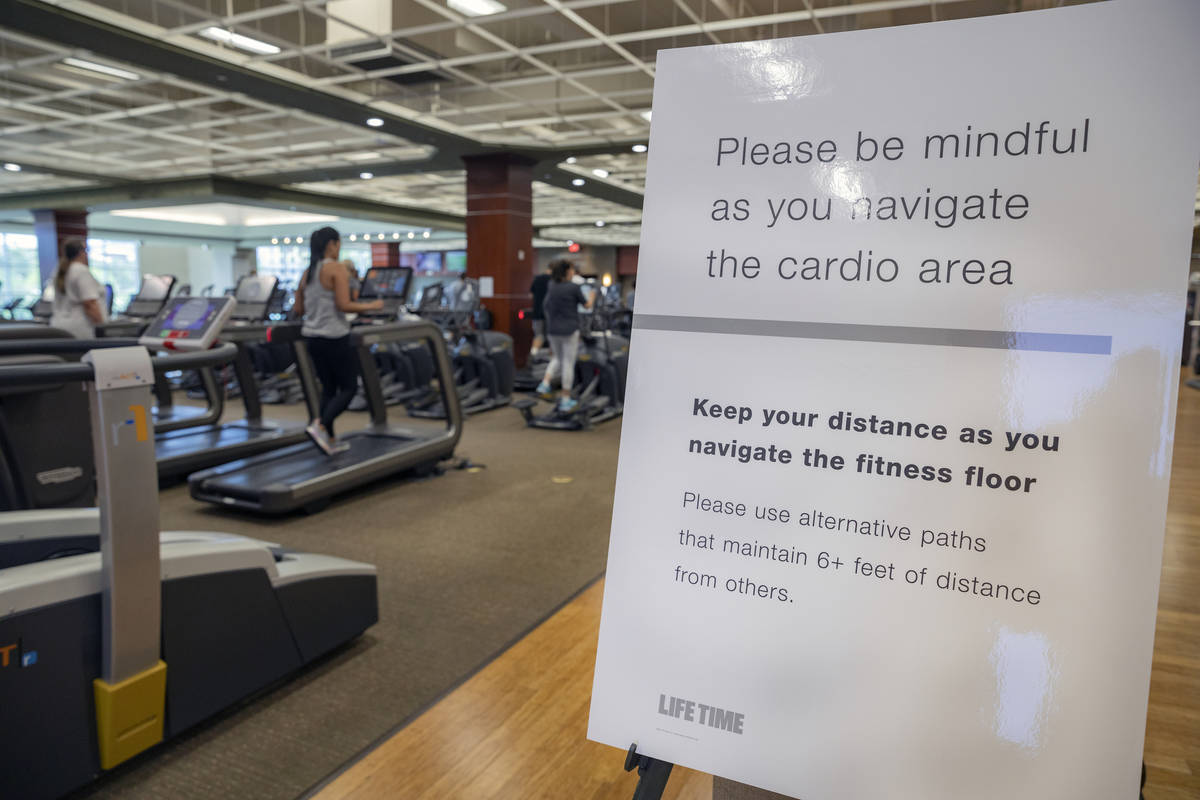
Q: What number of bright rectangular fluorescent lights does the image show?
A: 3